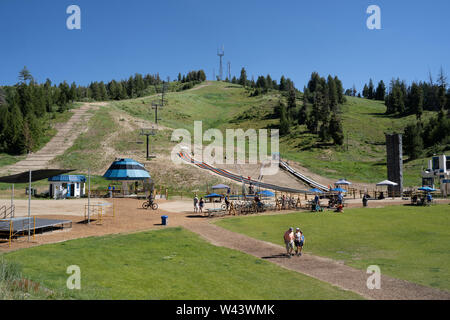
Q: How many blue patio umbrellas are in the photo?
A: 5